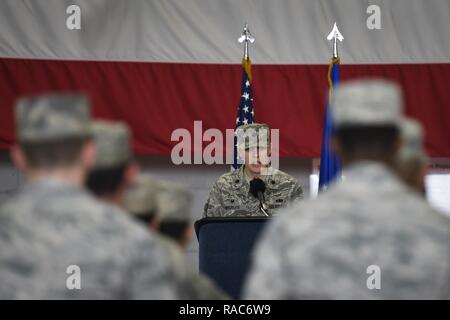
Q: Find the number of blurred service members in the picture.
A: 6